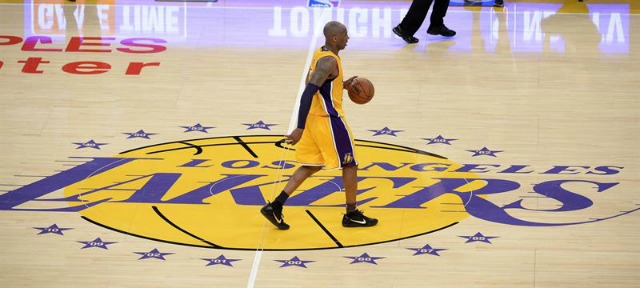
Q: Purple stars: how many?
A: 15